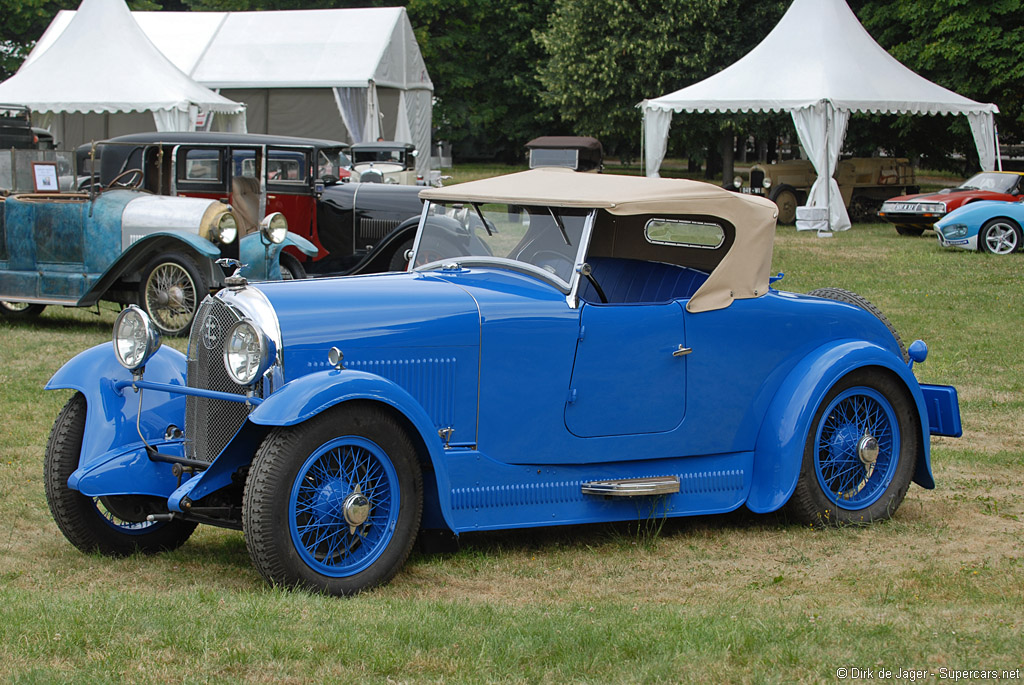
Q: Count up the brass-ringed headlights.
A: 2